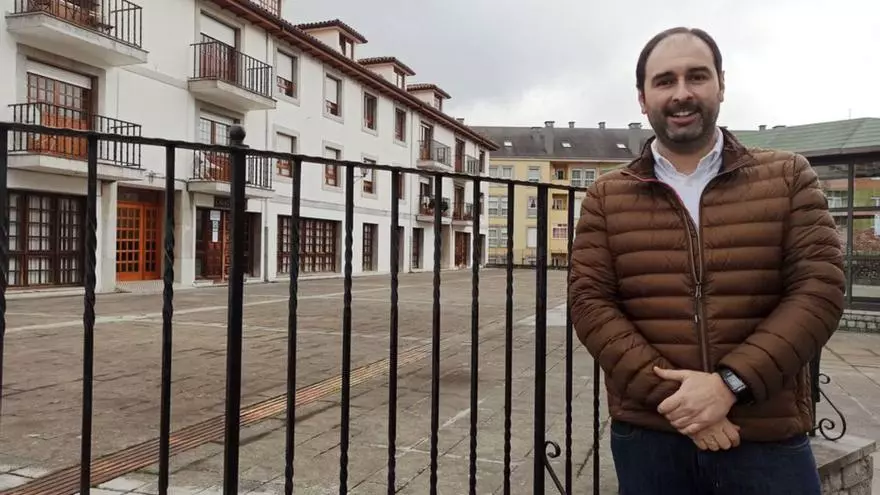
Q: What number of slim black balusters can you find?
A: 11